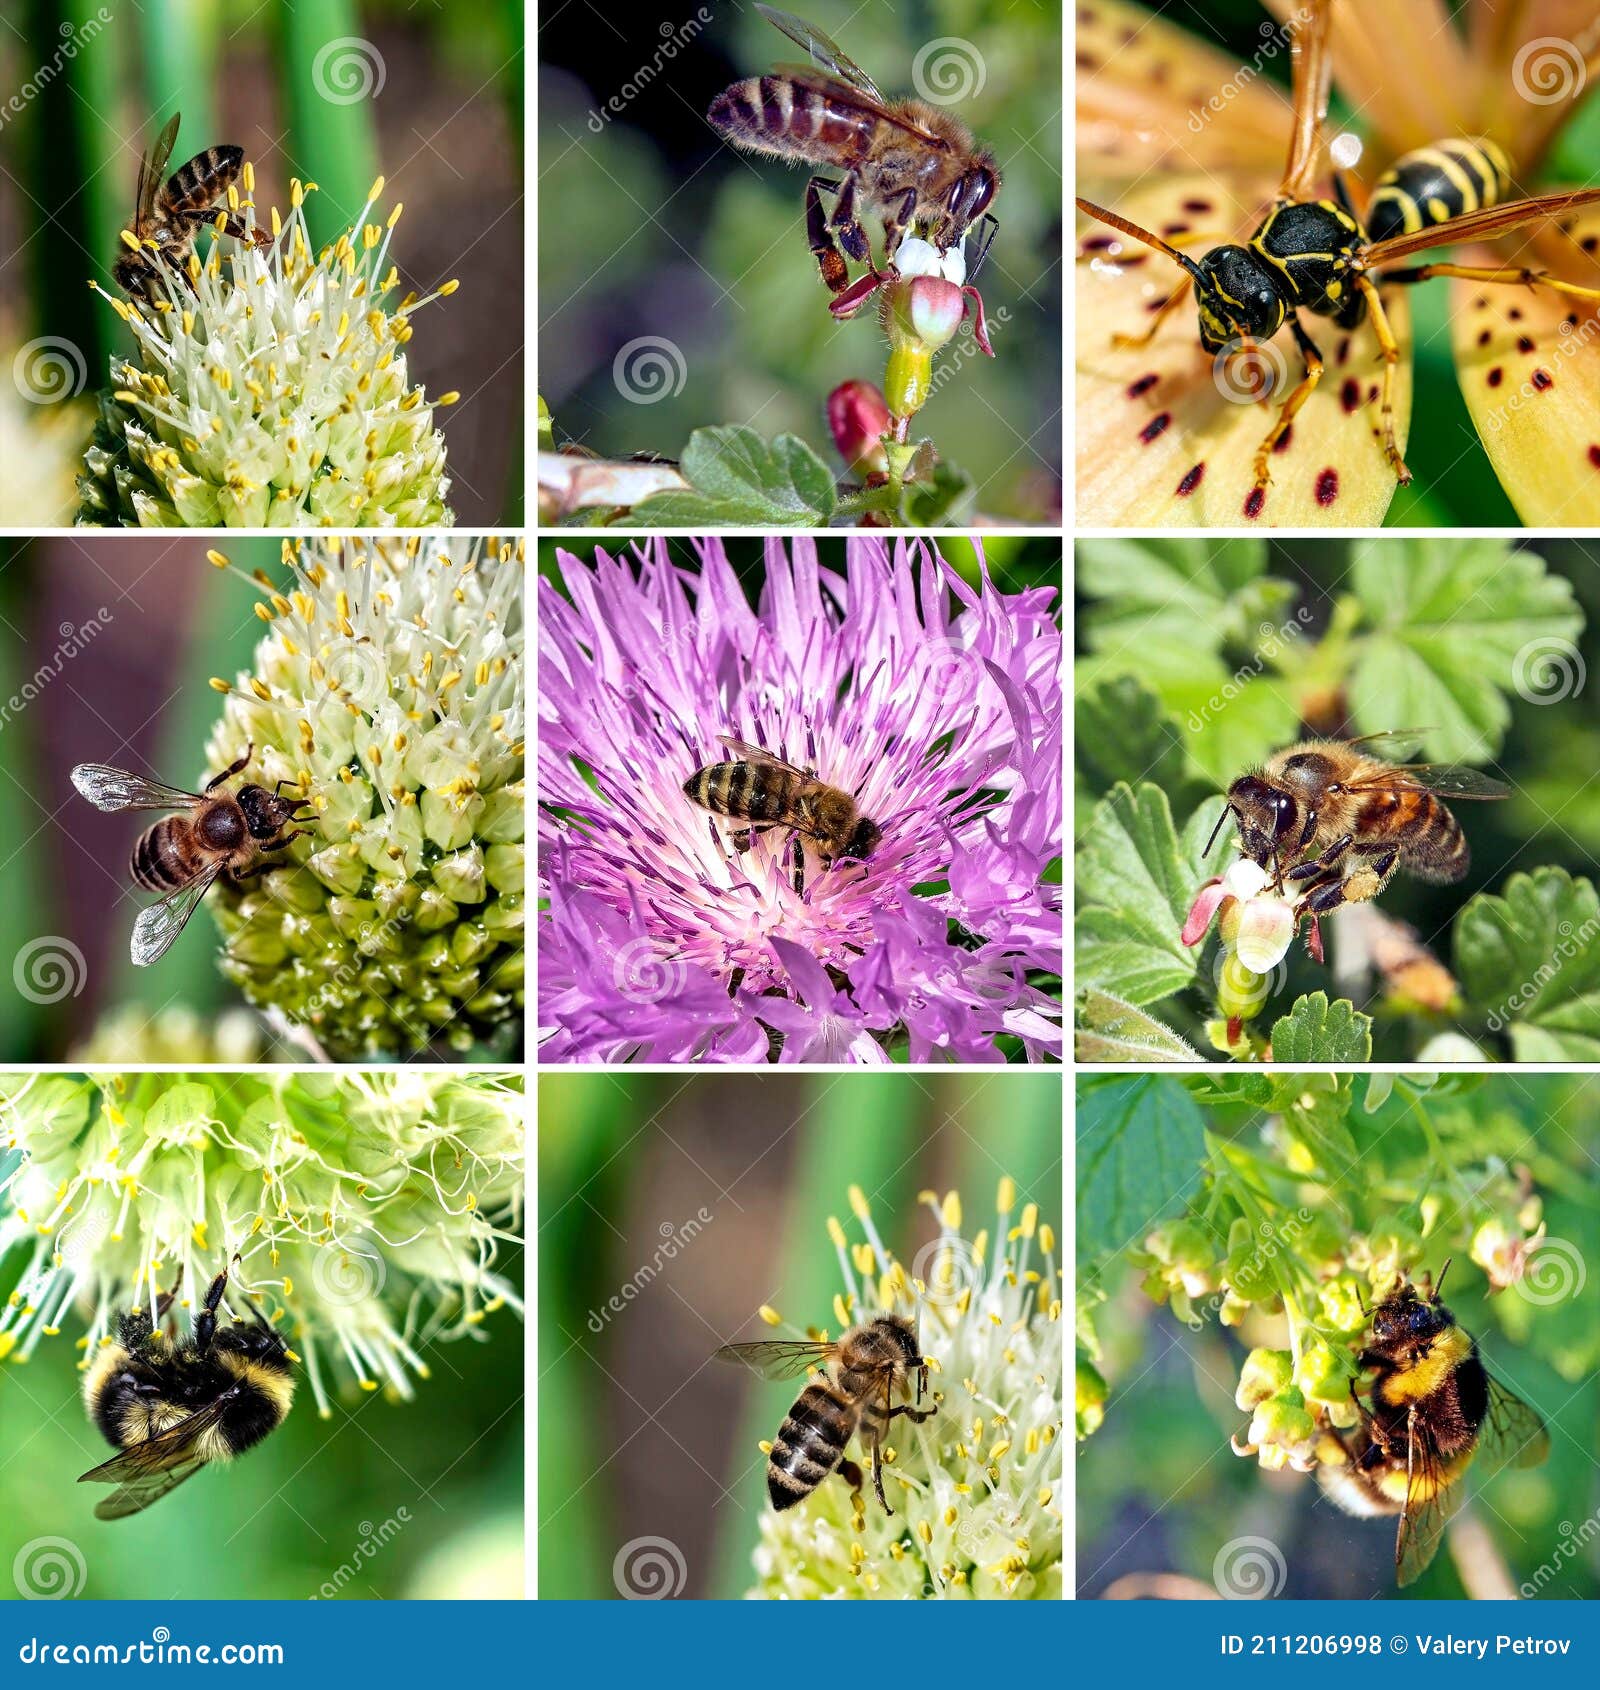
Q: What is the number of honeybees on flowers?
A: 6